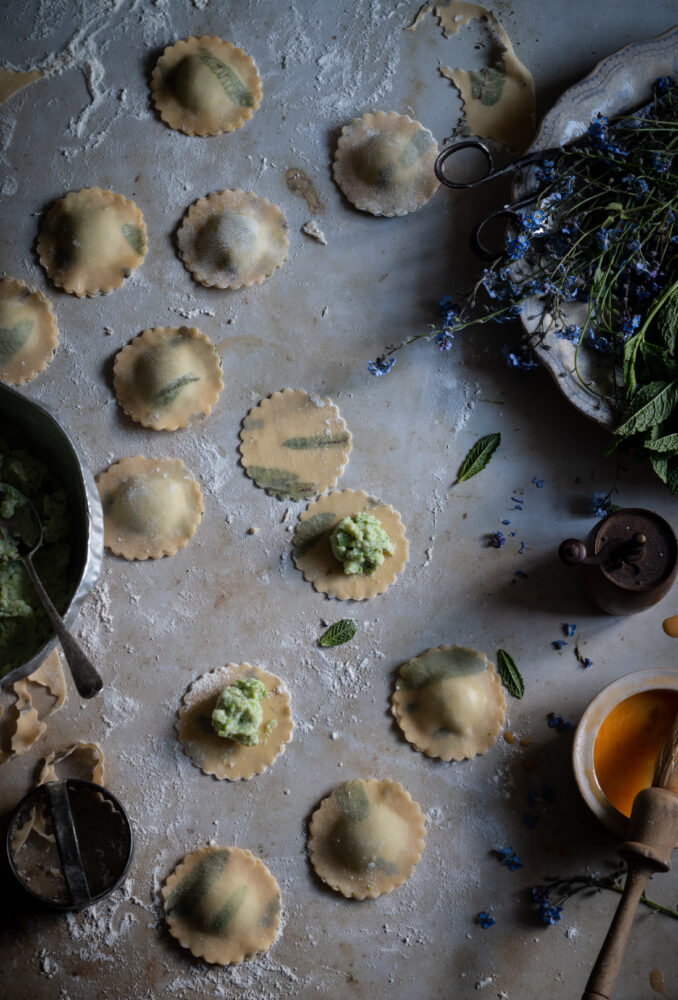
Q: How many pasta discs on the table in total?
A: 13